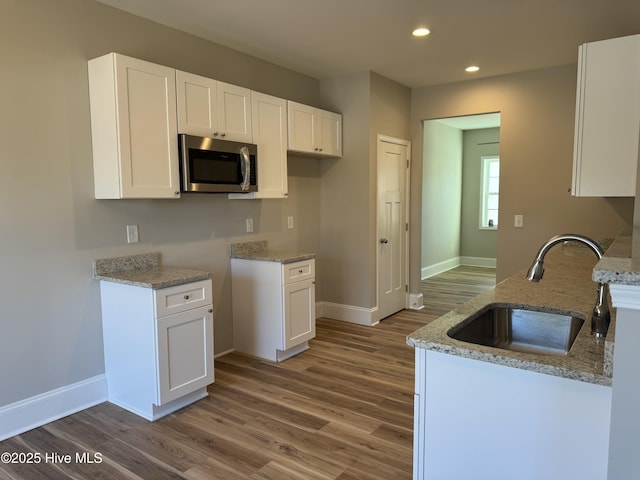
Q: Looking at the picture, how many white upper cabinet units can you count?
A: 5